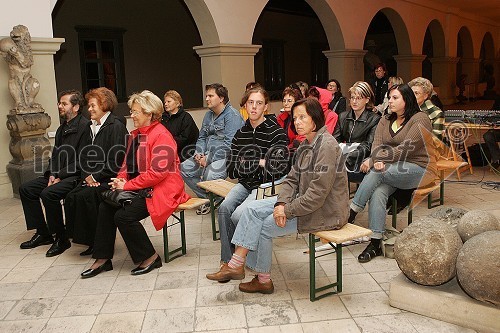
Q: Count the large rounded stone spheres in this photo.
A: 4